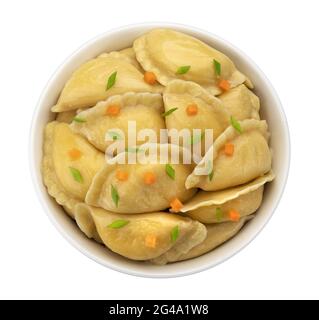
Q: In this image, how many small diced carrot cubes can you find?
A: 11